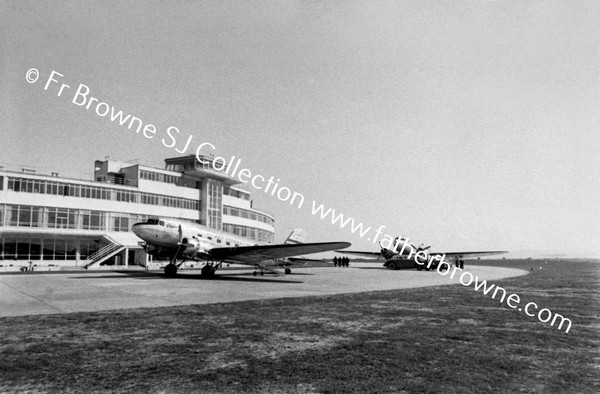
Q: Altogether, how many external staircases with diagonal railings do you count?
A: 1